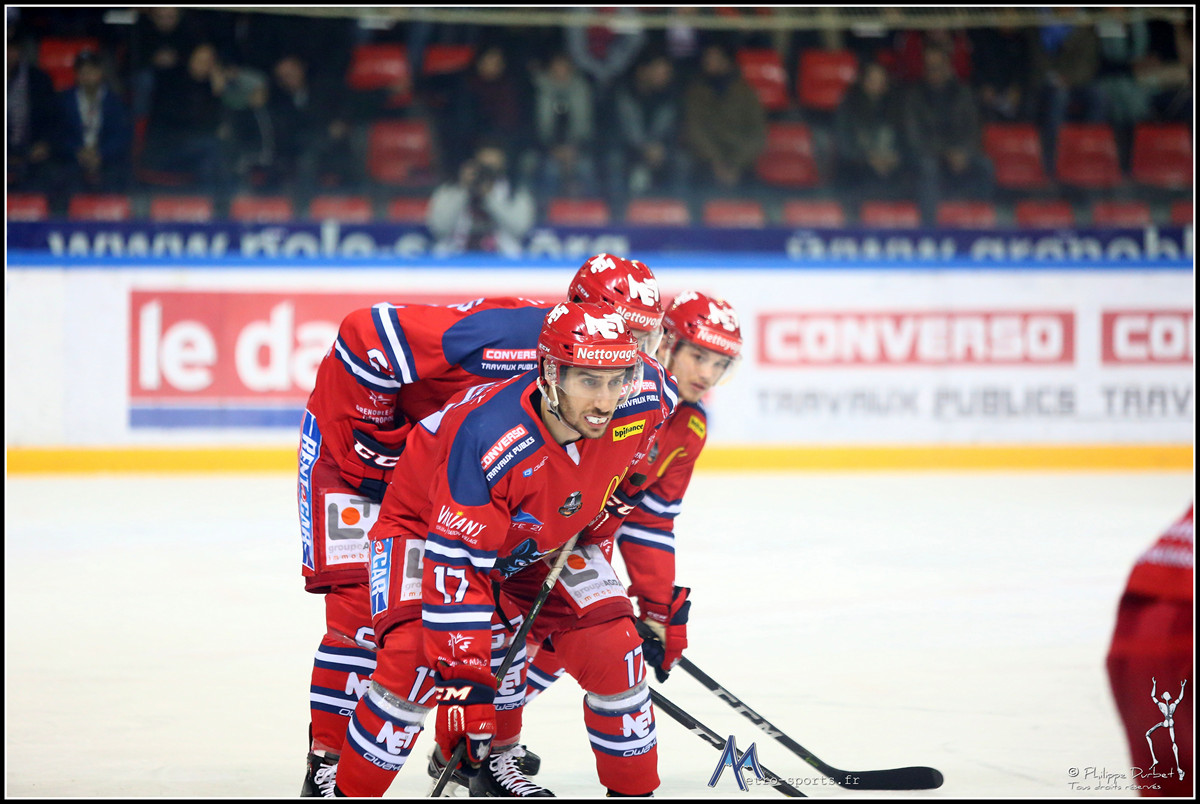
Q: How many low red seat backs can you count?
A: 15